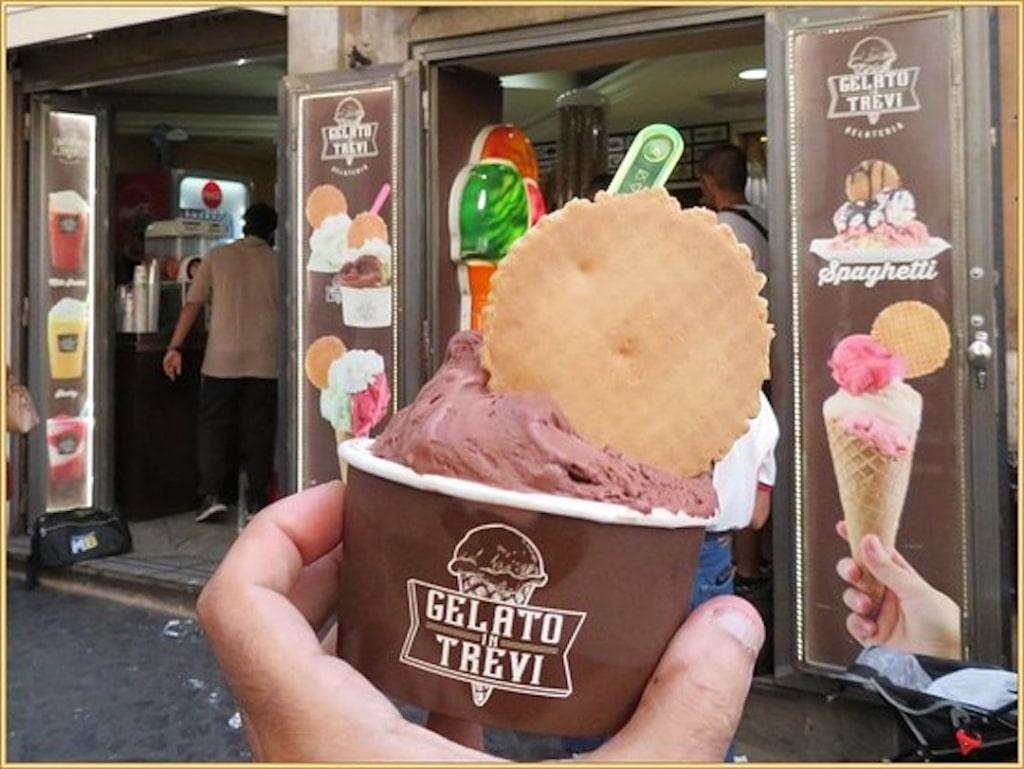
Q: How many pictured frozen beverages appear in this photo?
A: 3